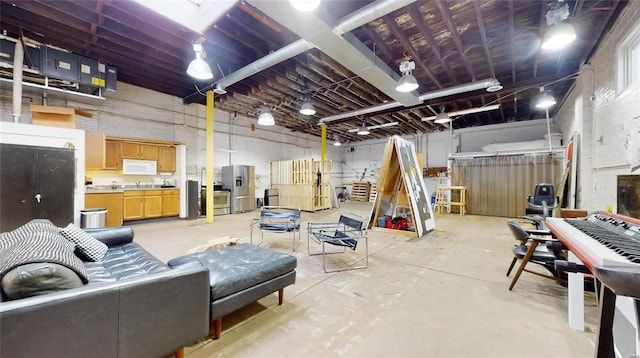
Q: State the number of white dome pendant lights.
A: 10